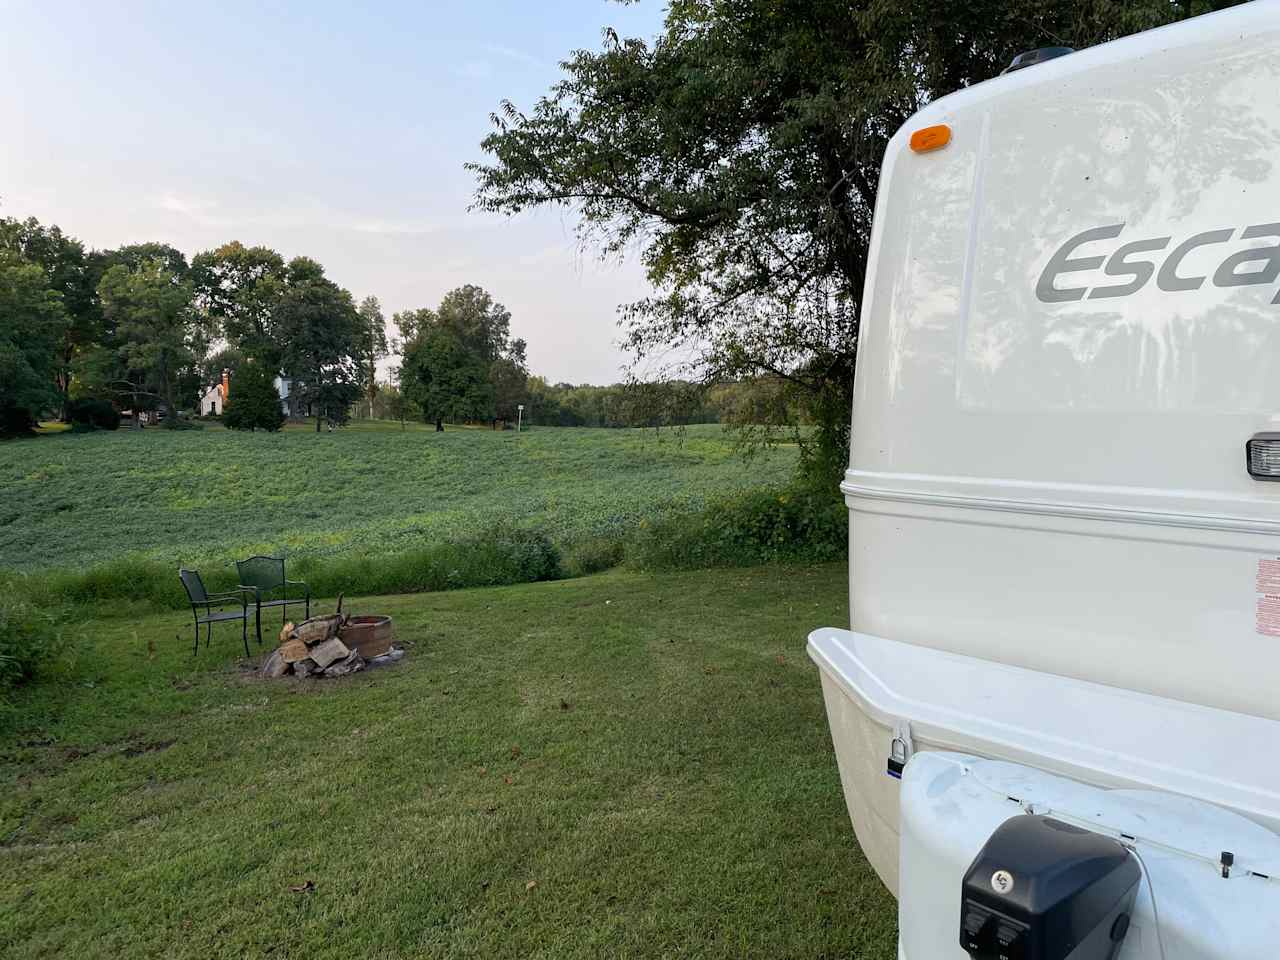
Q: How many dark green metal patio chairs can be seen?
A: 2